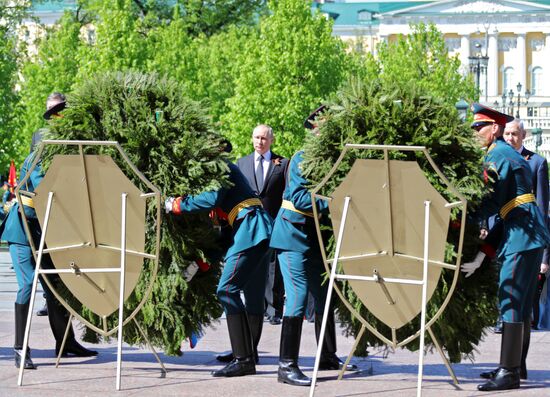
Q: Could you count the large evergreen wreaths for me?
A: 2